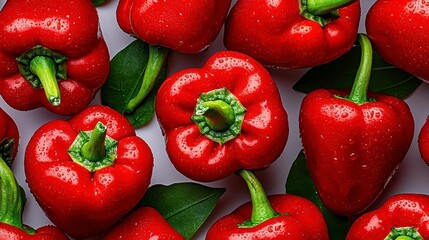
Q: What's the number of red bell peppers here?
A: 13